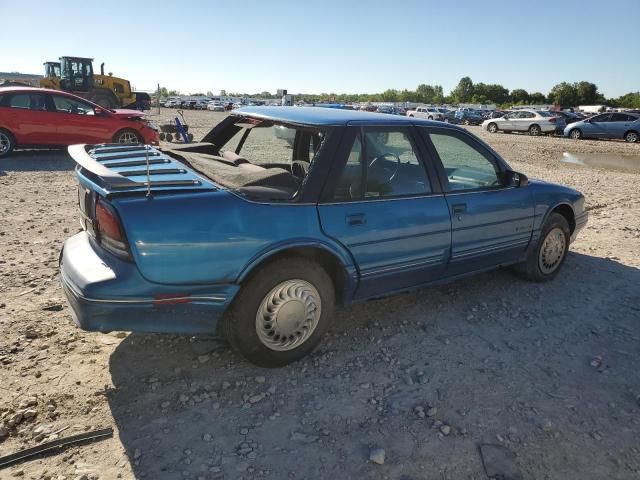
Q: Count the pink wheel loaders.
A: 0